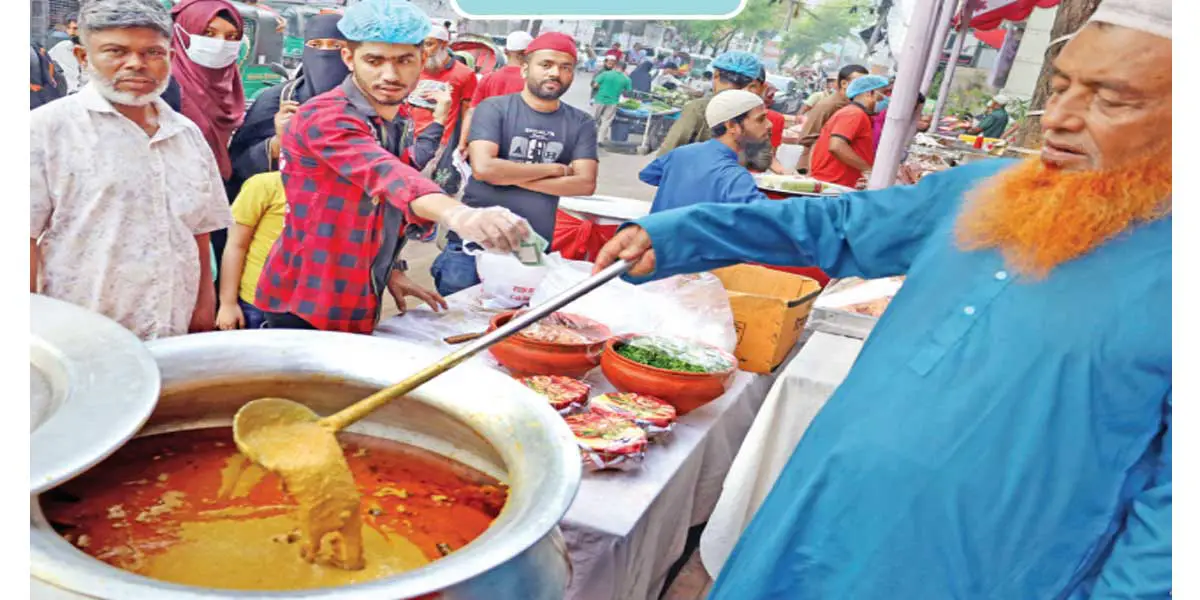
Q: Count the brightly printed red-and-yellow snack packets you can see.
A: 3